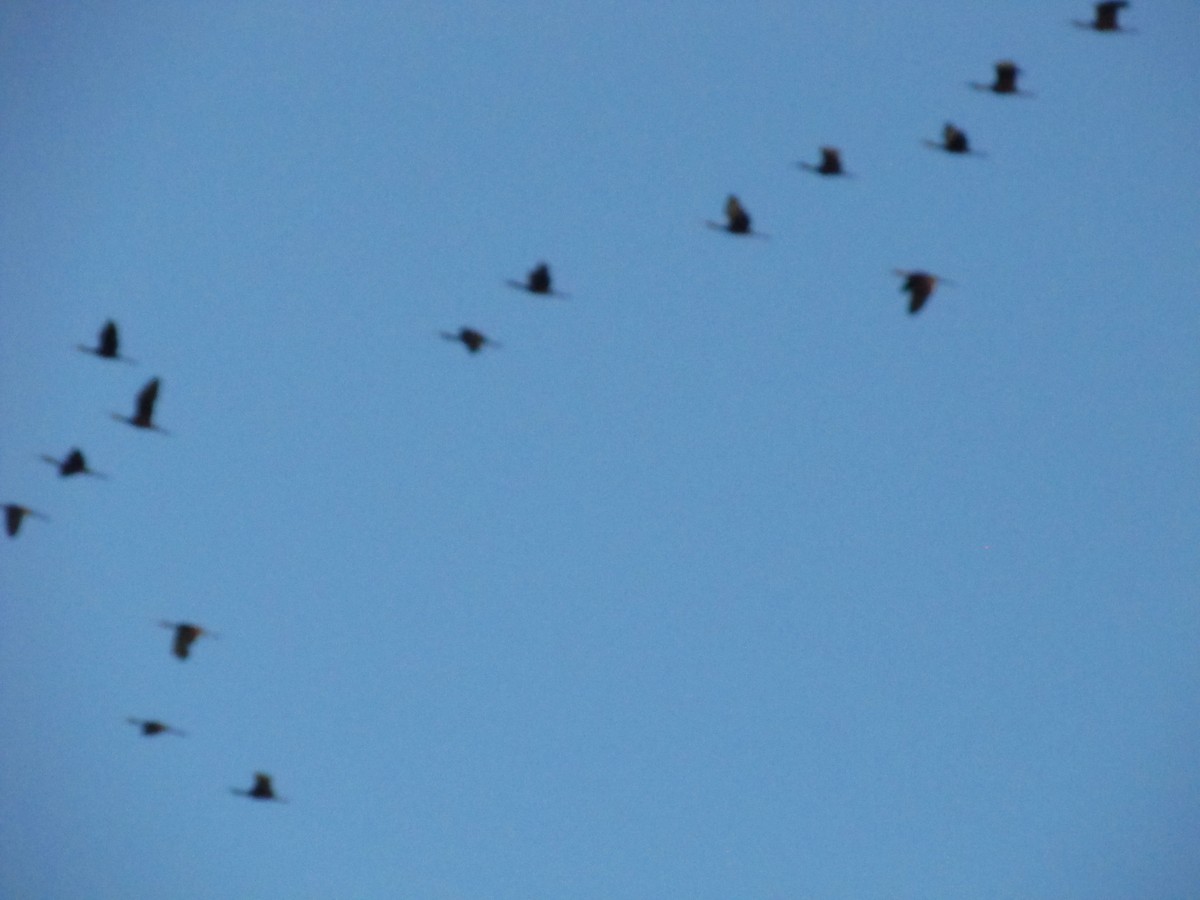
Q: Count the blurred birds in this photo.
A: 15